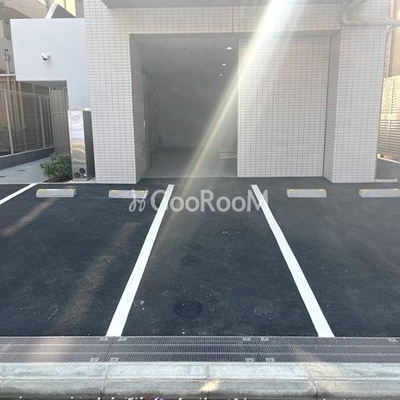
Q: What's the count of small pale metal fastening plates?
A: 9